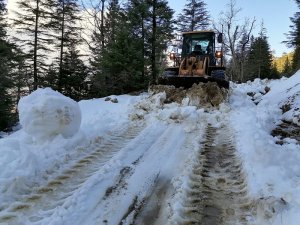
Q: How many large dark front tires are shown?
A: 2